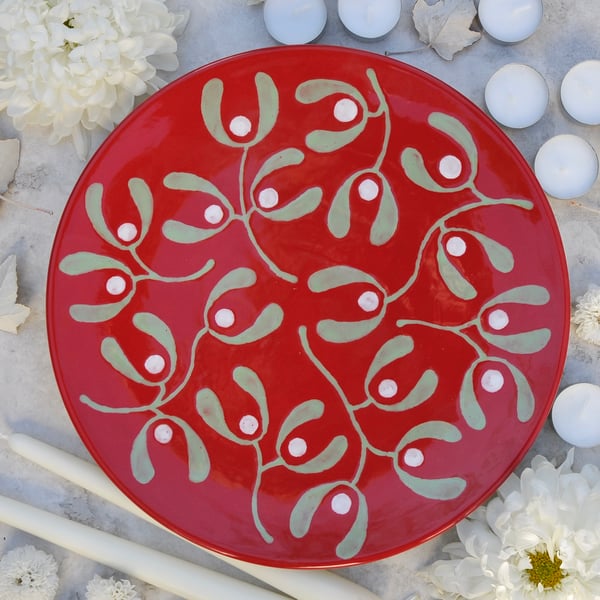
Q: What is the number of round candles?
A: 7